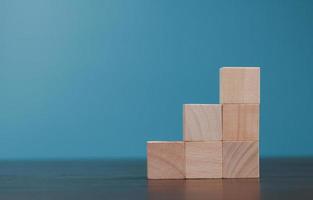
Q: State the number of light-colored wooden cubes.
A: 6